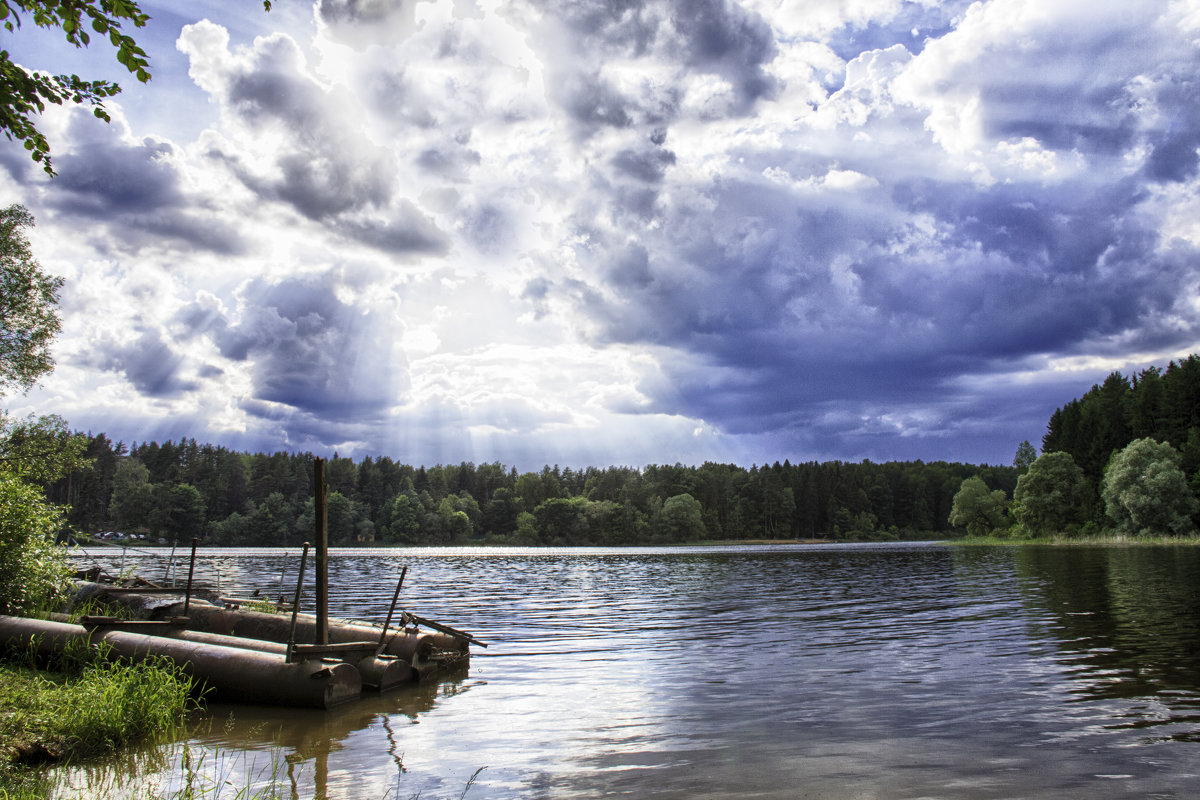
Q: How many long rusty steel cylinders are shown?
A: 4